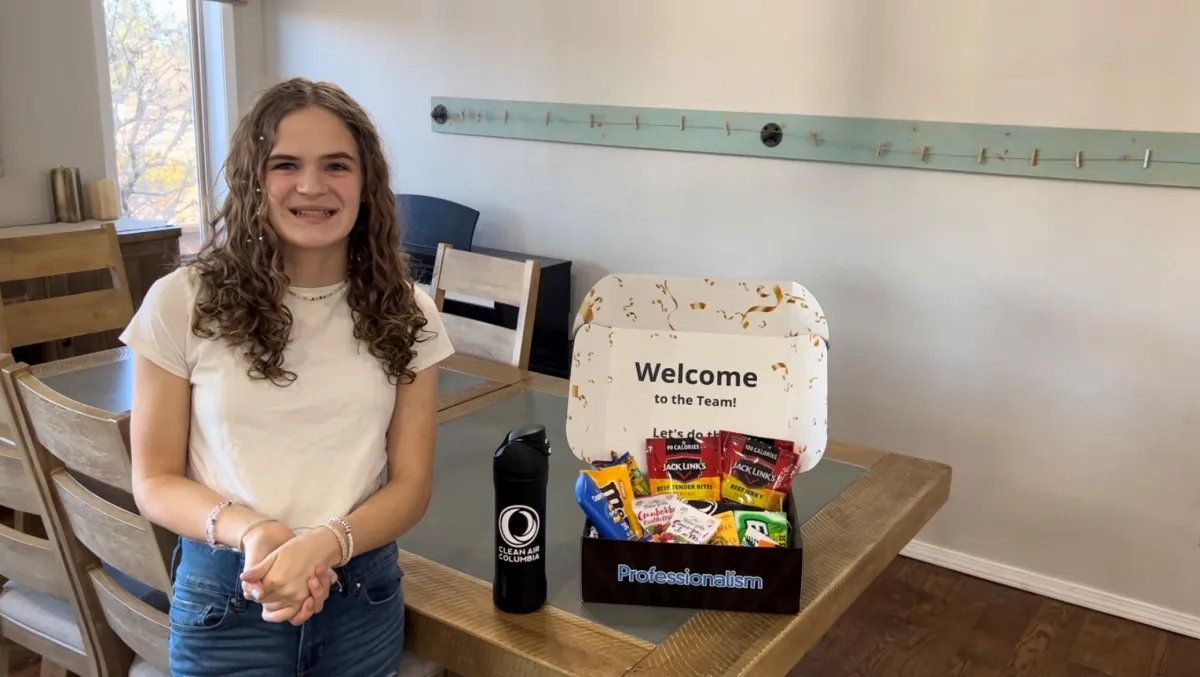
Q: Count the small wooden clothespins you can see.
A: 15